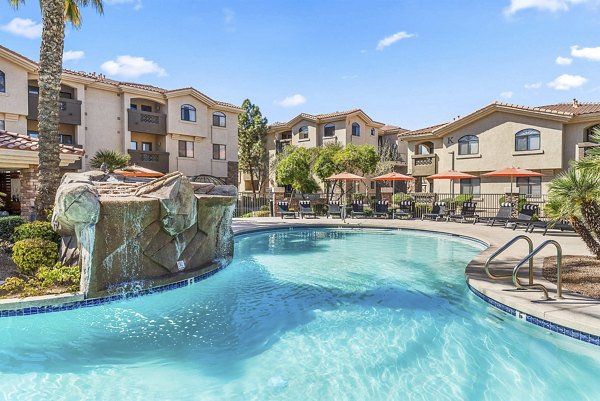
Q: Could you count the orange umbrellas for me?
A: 5